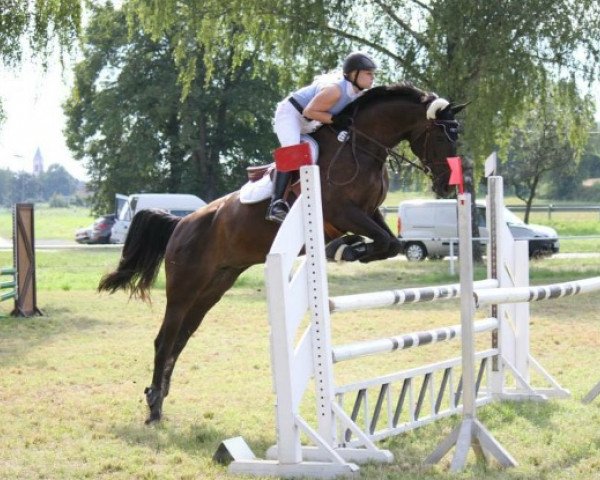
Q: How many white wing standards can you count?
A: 2